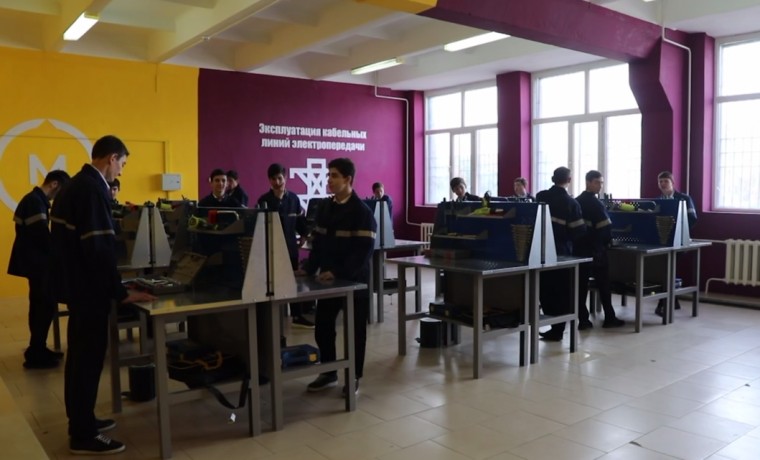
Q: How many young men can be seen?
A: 13